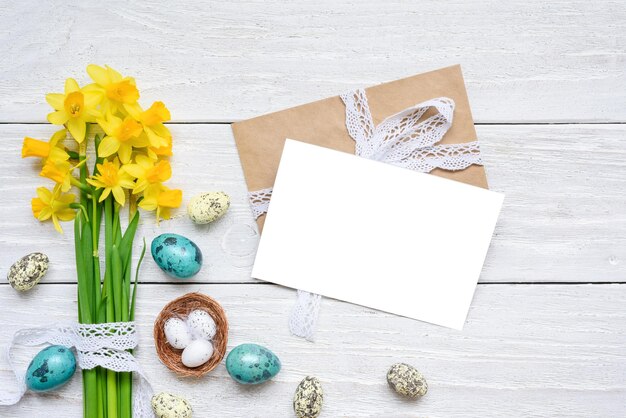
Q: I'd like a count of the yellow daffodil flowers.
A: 11